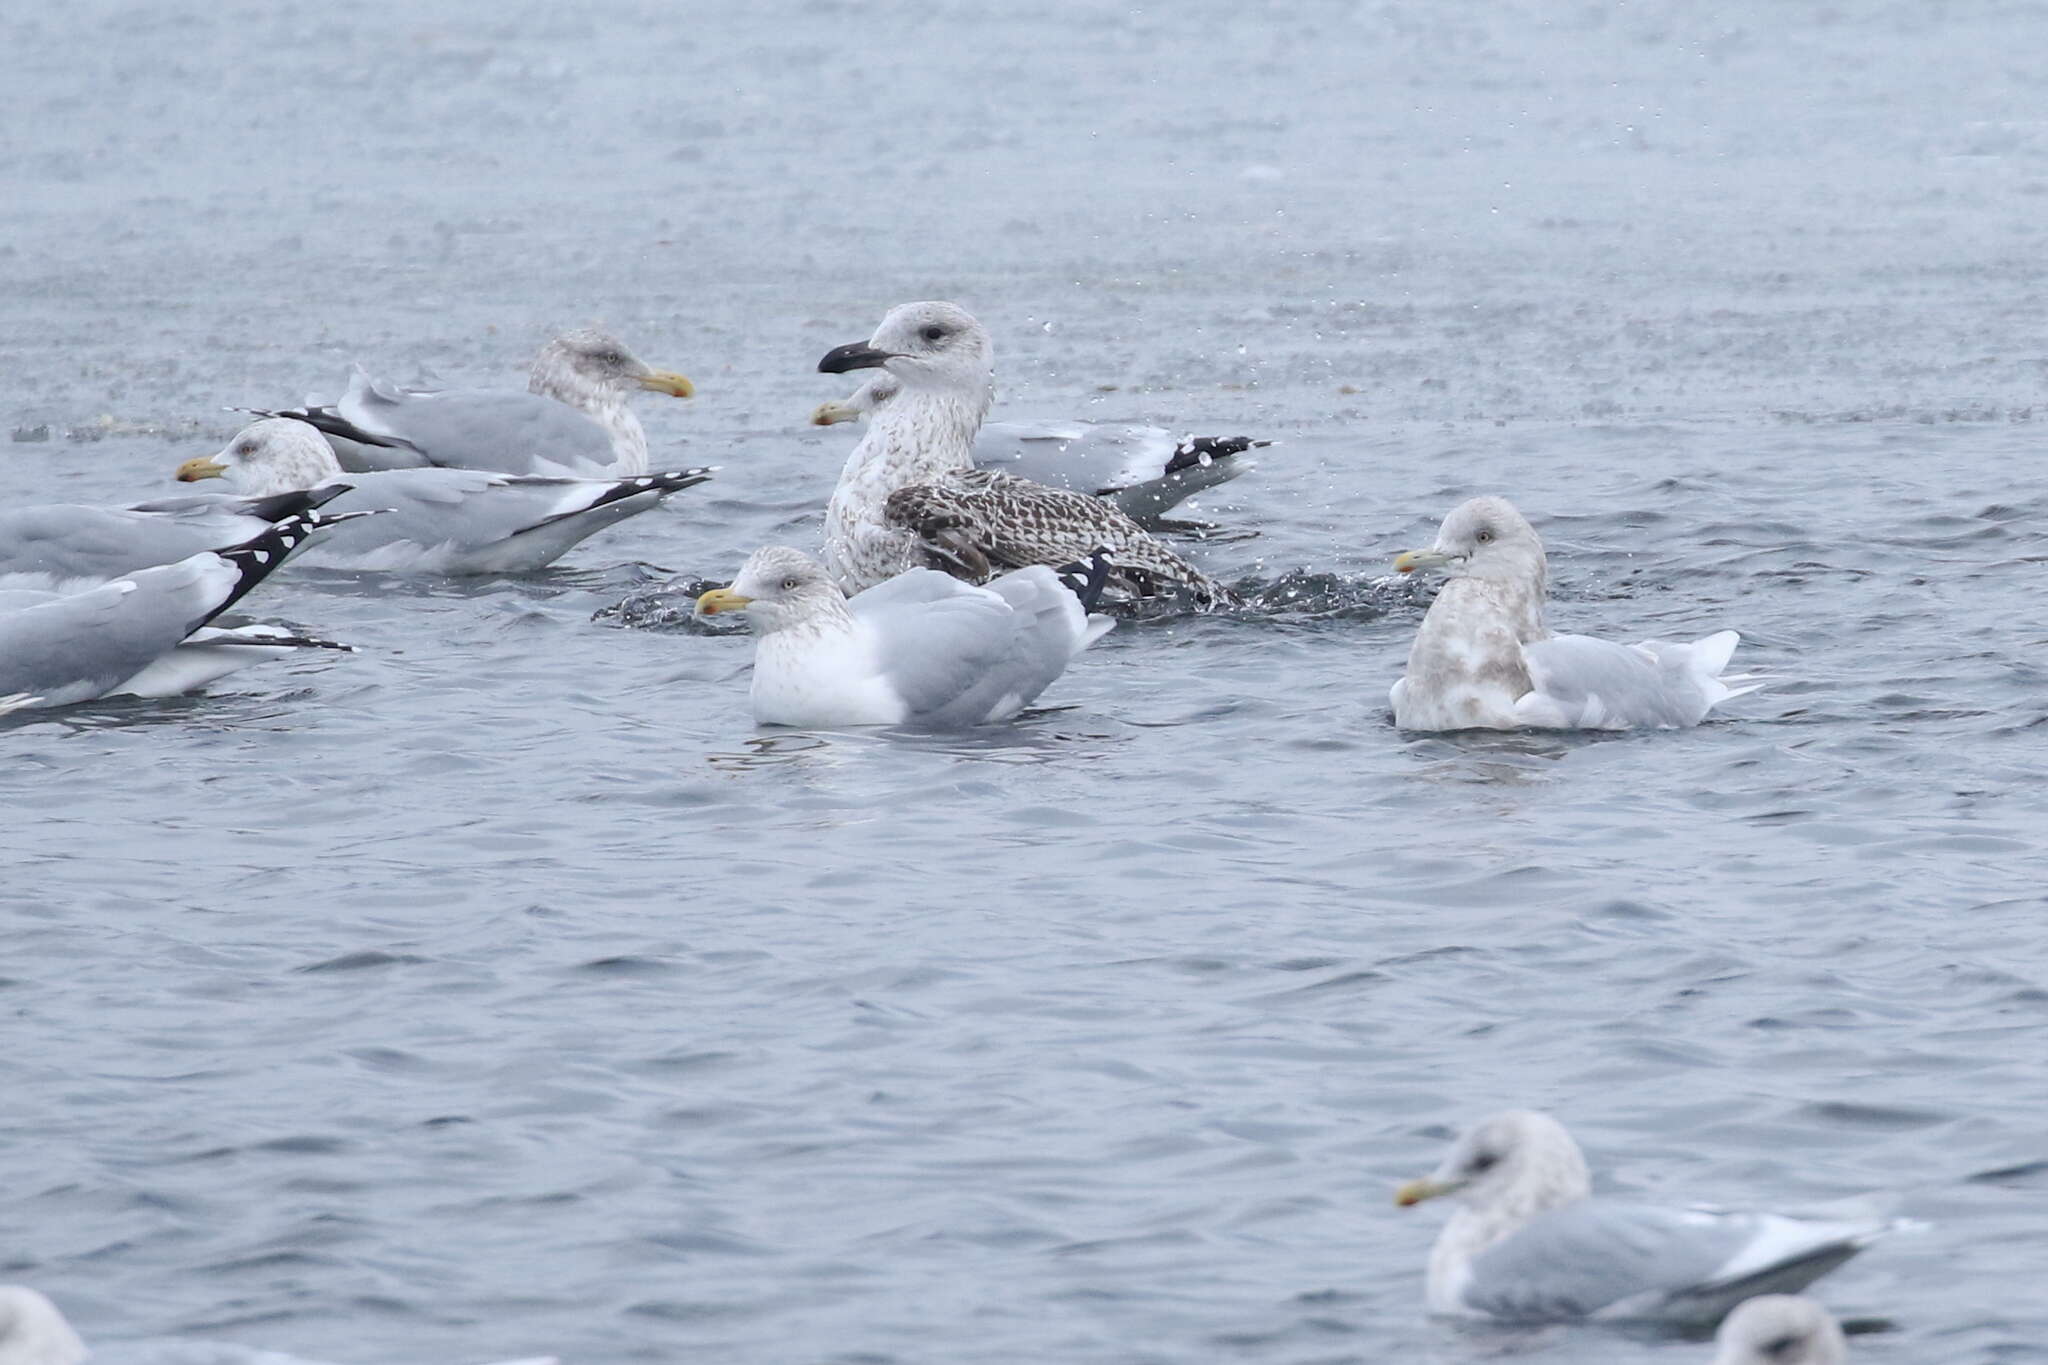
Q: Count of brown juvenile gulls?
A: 1